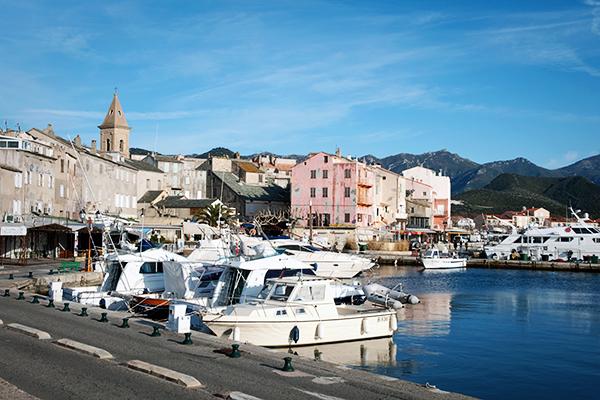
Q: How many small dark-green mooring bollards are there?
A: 15